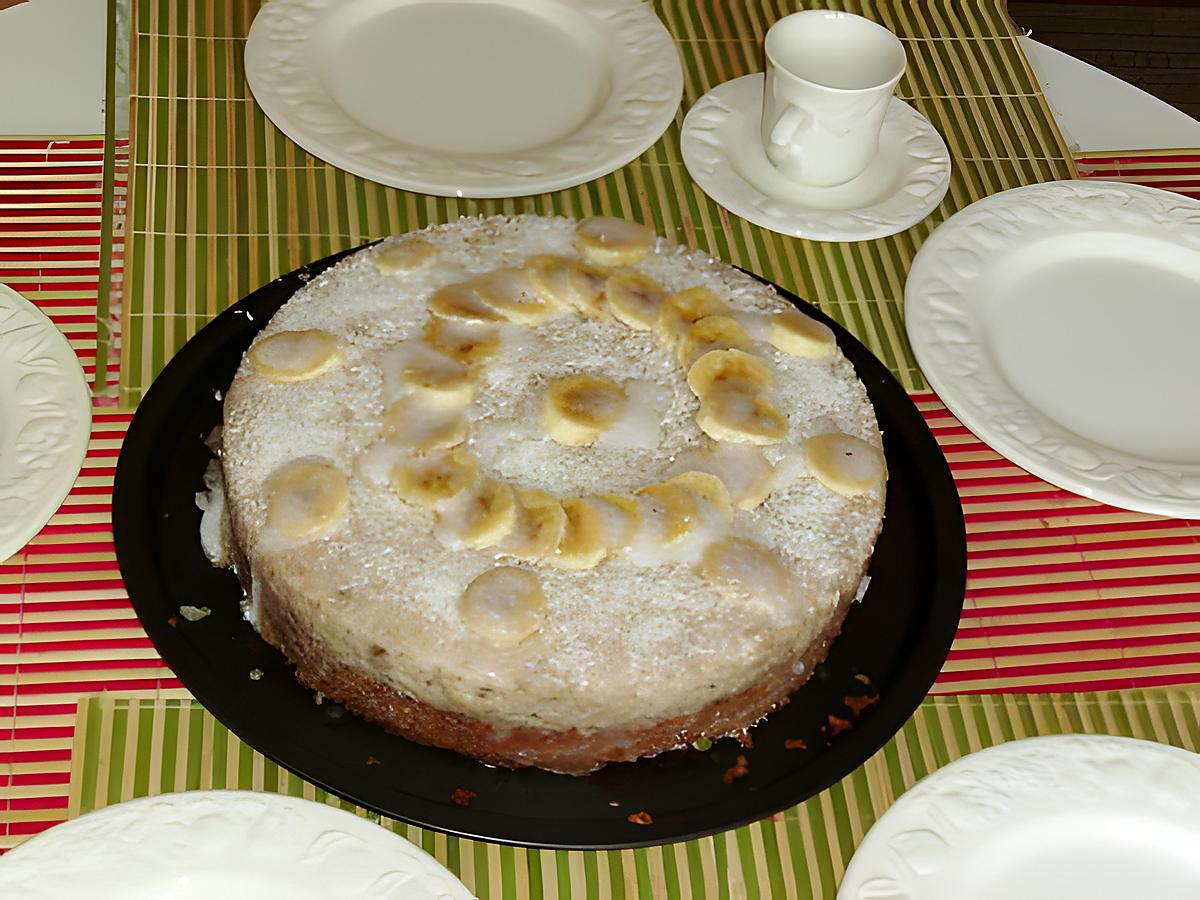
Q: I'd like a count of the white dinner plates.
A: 5